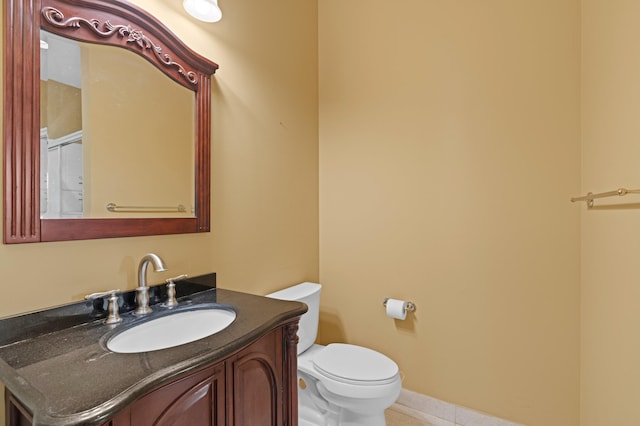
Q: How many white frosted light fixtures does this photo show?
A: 1